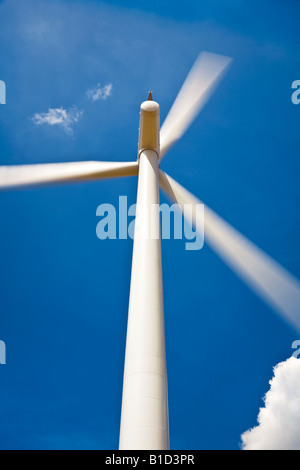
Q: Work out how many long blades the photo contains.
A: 3